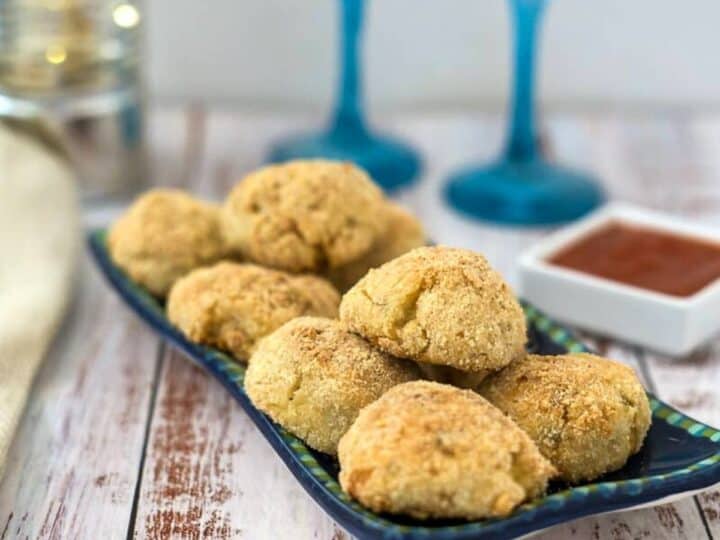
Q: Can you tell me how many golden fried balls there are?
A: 8